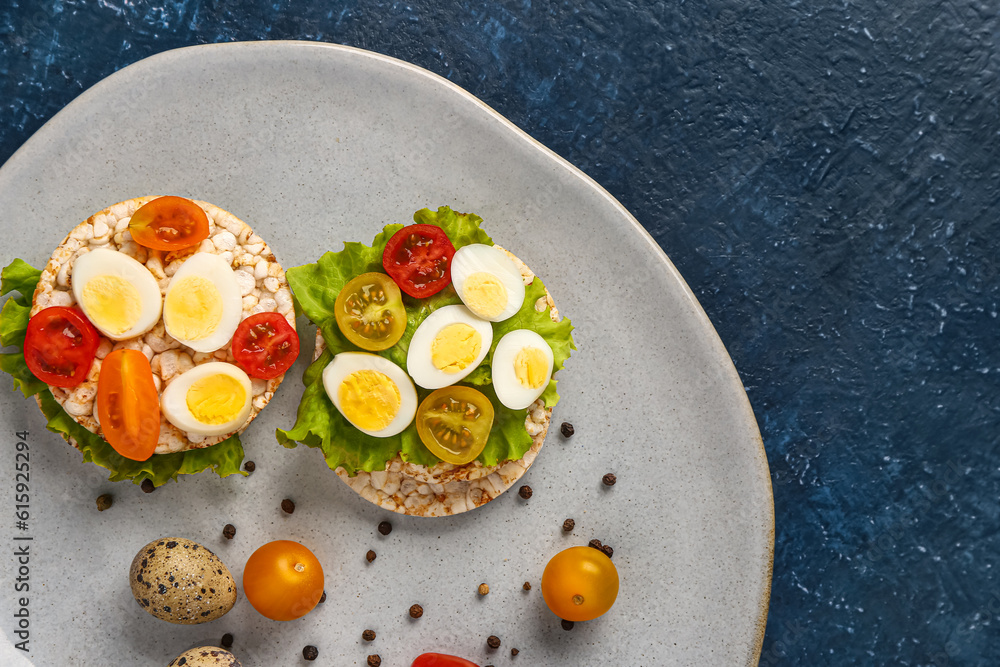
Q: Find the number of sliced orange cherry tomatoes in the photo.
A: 2